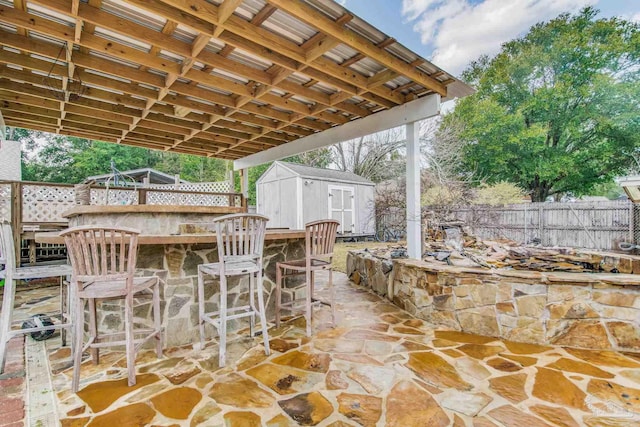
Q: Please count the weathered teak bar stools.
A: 4